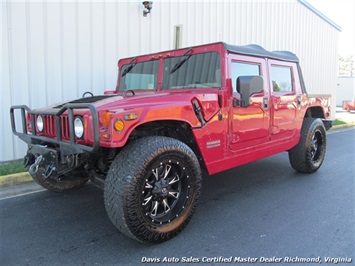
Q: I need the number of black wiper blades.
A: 2